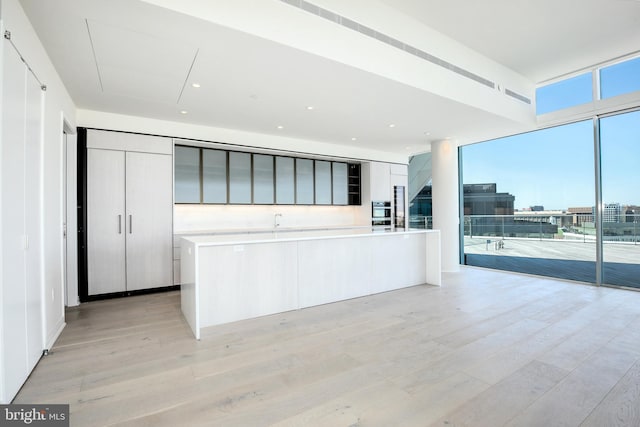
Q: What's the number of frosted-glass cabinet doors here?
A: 8